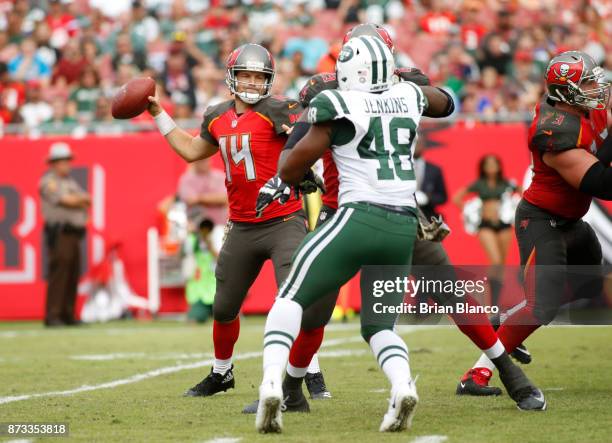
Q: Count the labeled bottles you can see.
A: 0